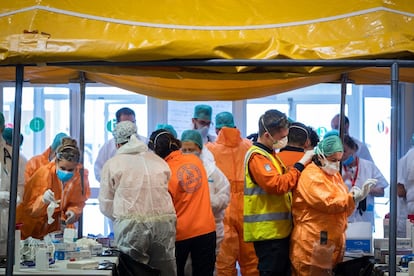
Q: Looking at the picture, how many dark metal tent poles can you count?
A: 4